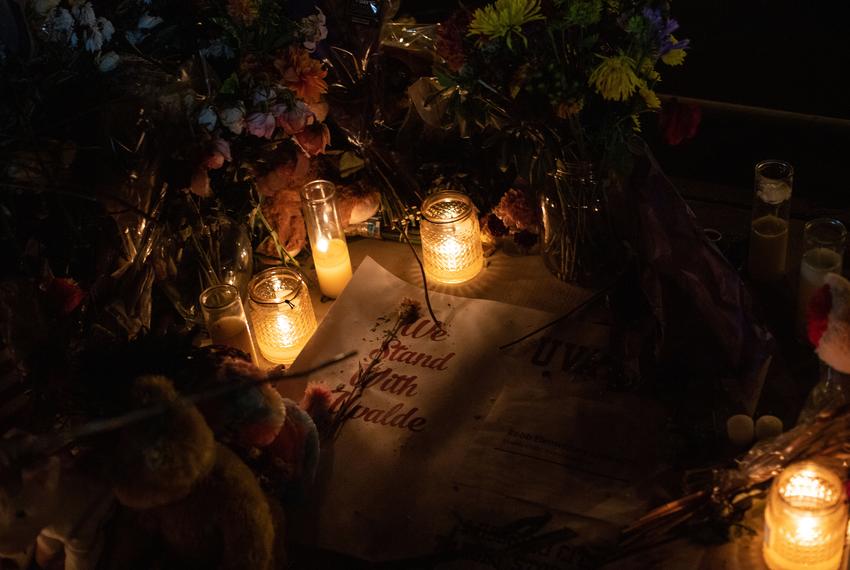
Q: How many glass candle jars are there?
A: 7